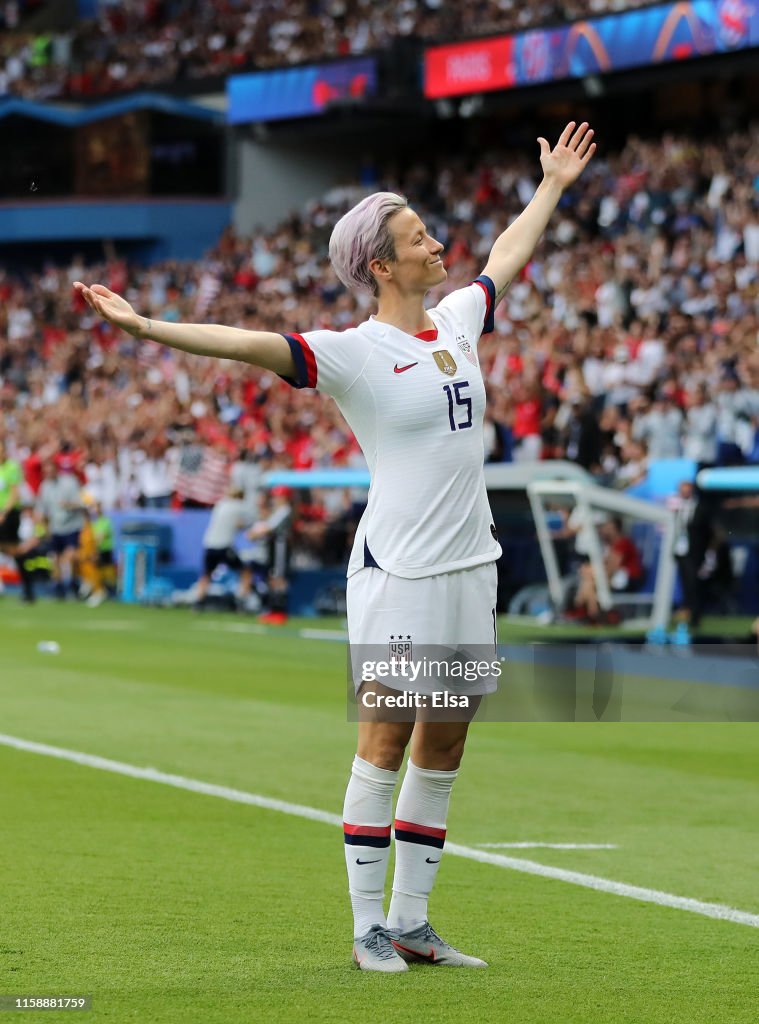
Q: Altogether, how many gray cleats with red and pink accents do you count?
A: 2